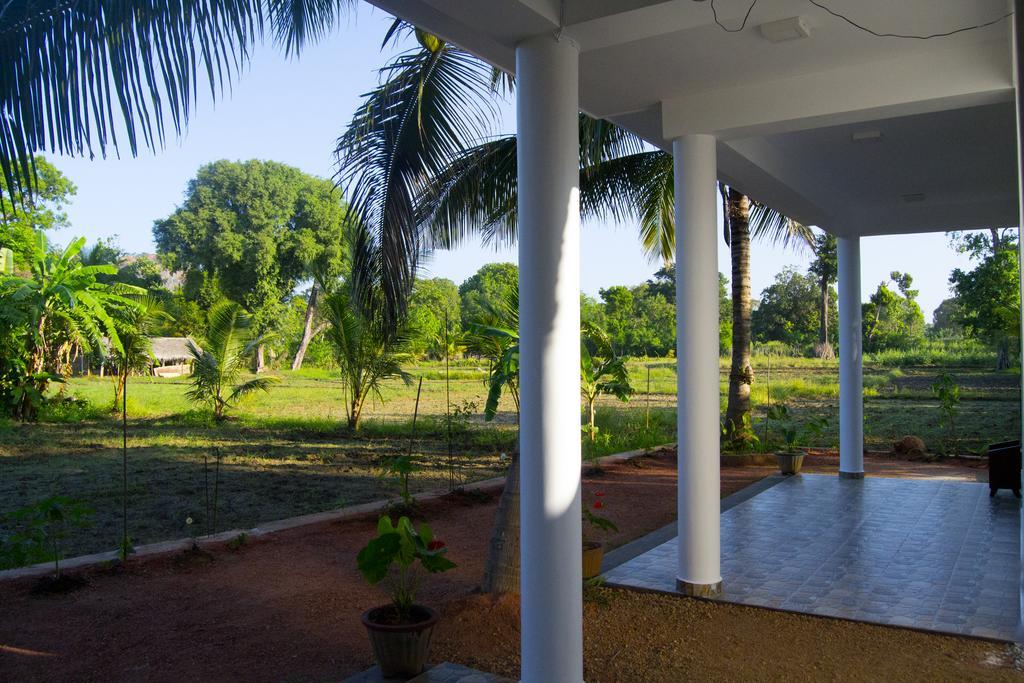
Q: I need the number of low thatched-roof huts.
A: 1